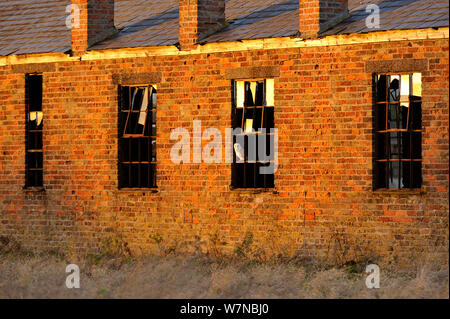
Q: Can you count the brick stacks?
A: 3